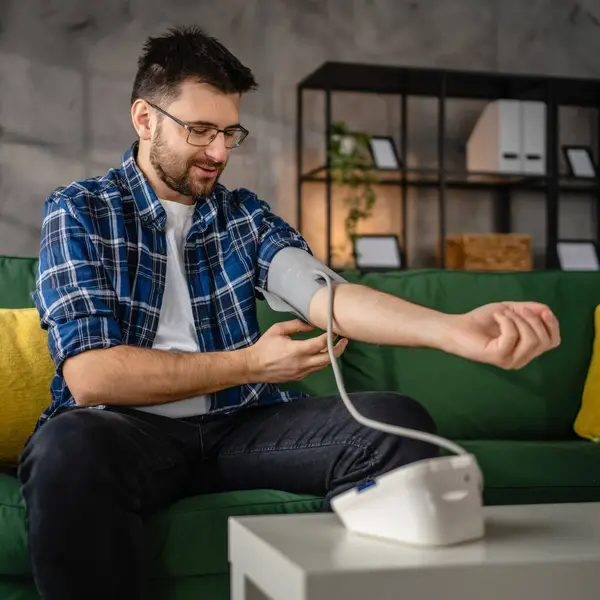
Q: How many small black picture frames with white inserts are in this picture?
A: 4